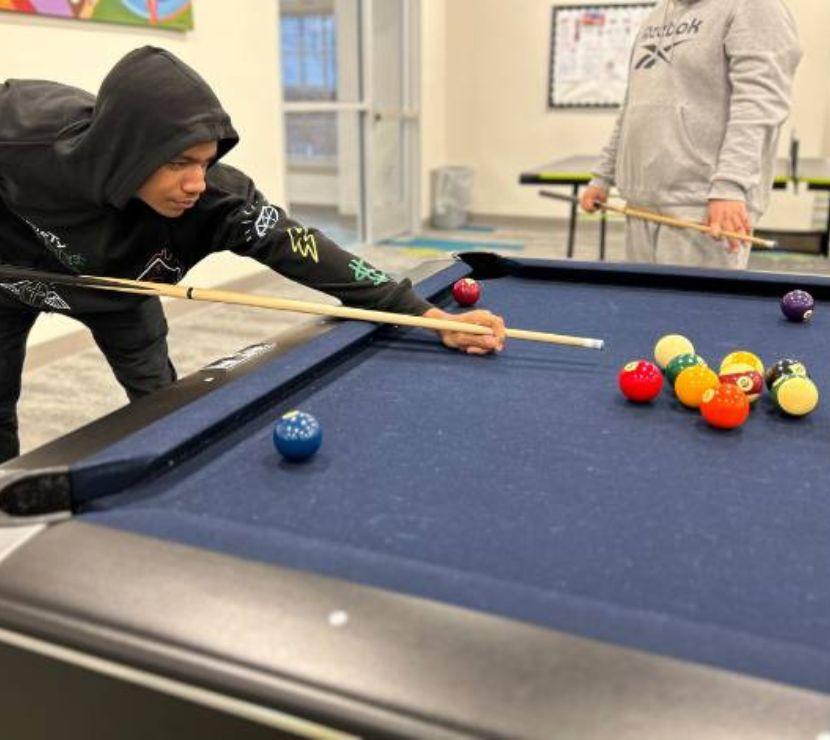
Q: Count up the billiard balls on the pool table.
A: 12